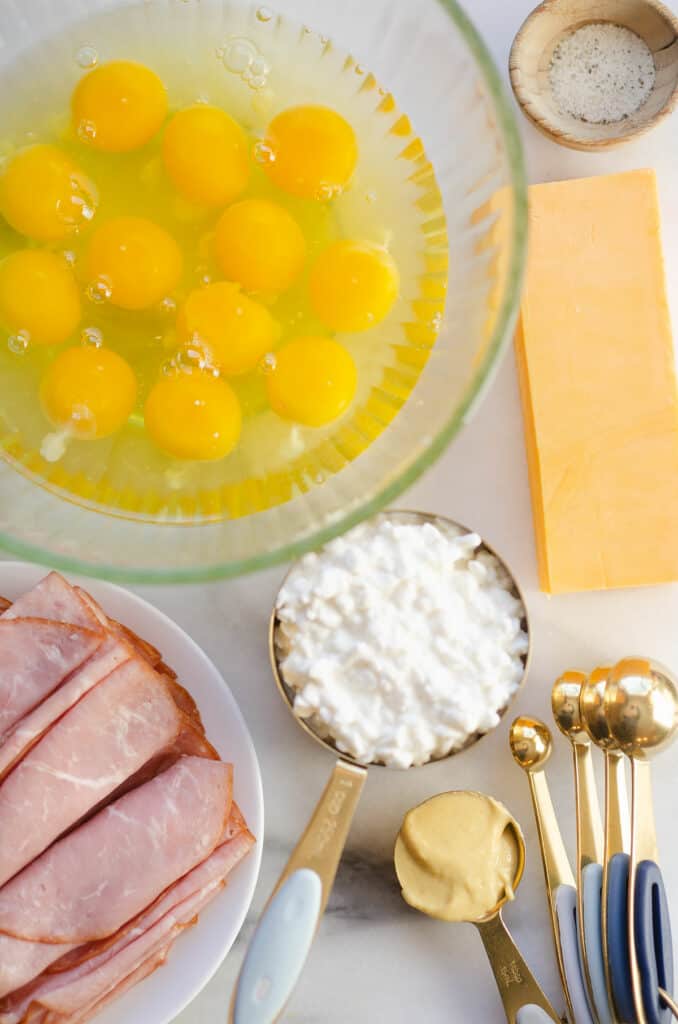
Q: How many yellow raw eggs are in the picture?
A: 12